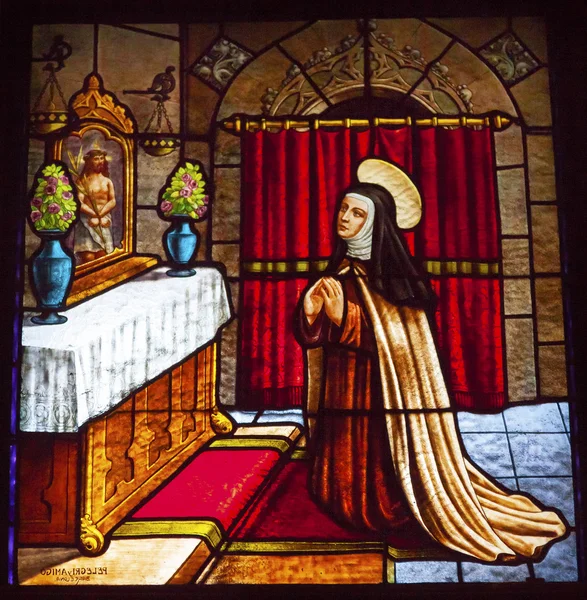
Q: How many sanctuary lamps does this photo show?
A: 2